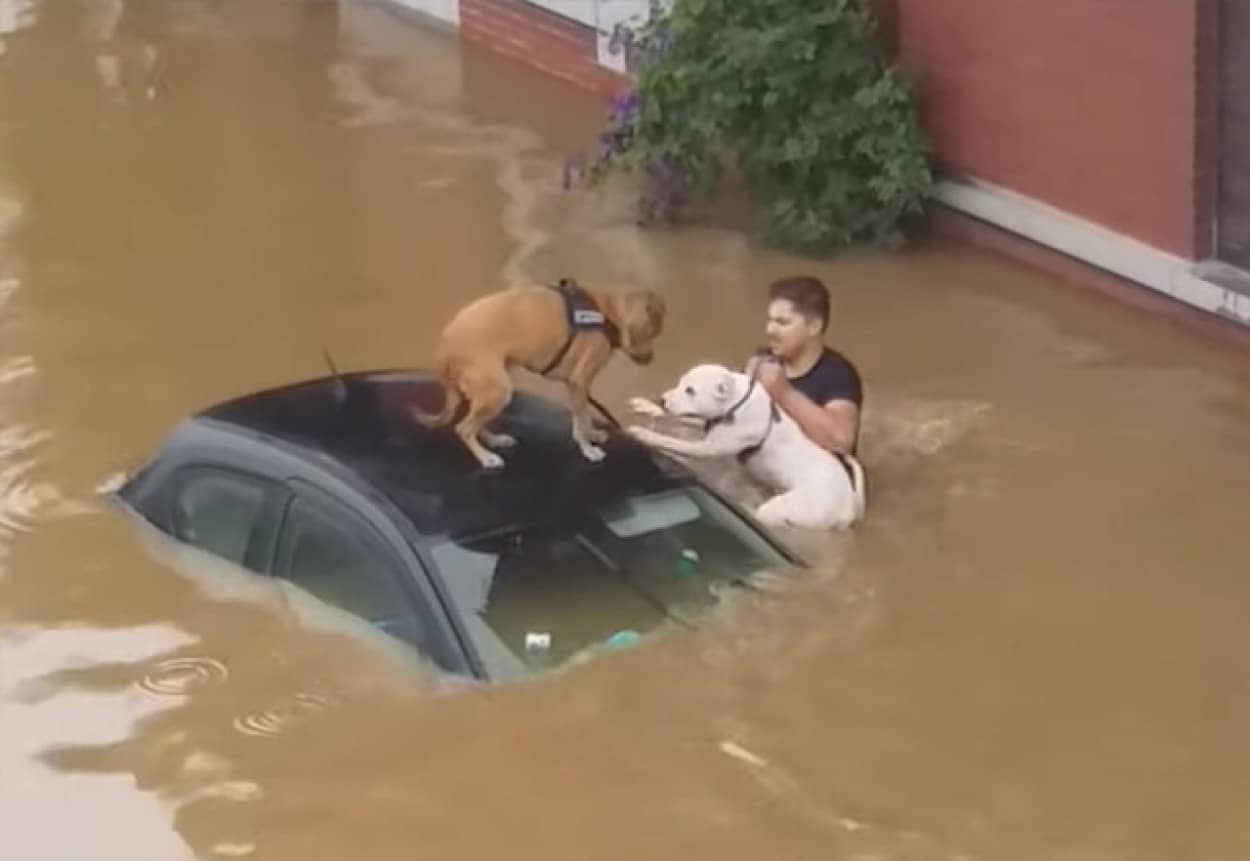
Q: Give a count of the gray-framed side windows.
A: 2